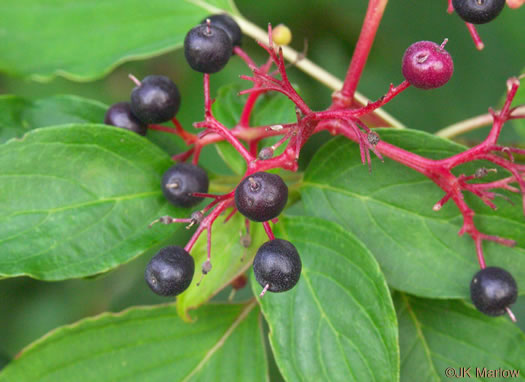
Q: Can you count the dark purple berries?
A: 10